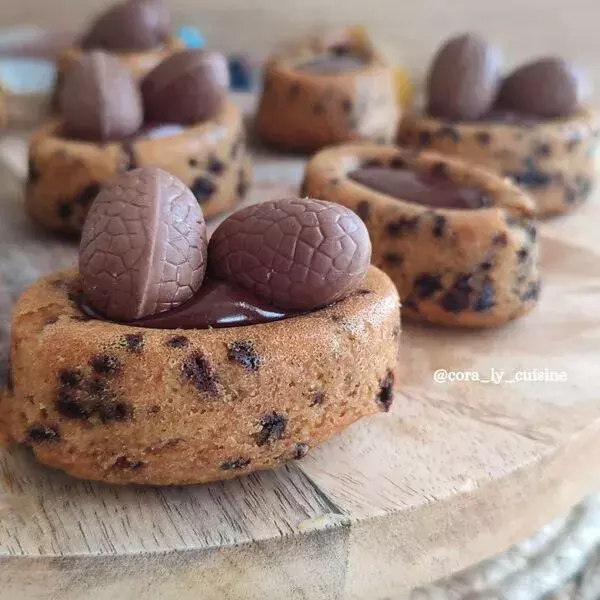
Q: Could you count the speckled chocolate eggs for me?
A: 7